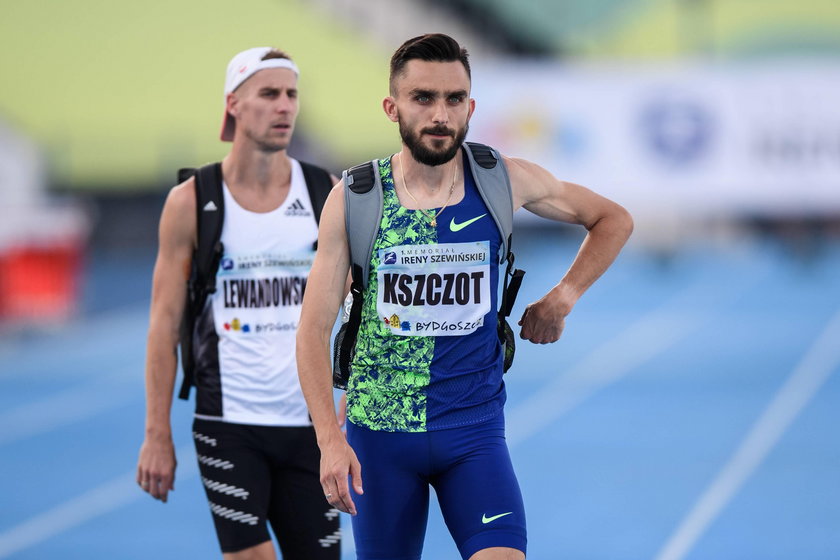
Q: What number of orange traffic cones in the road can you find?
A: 0